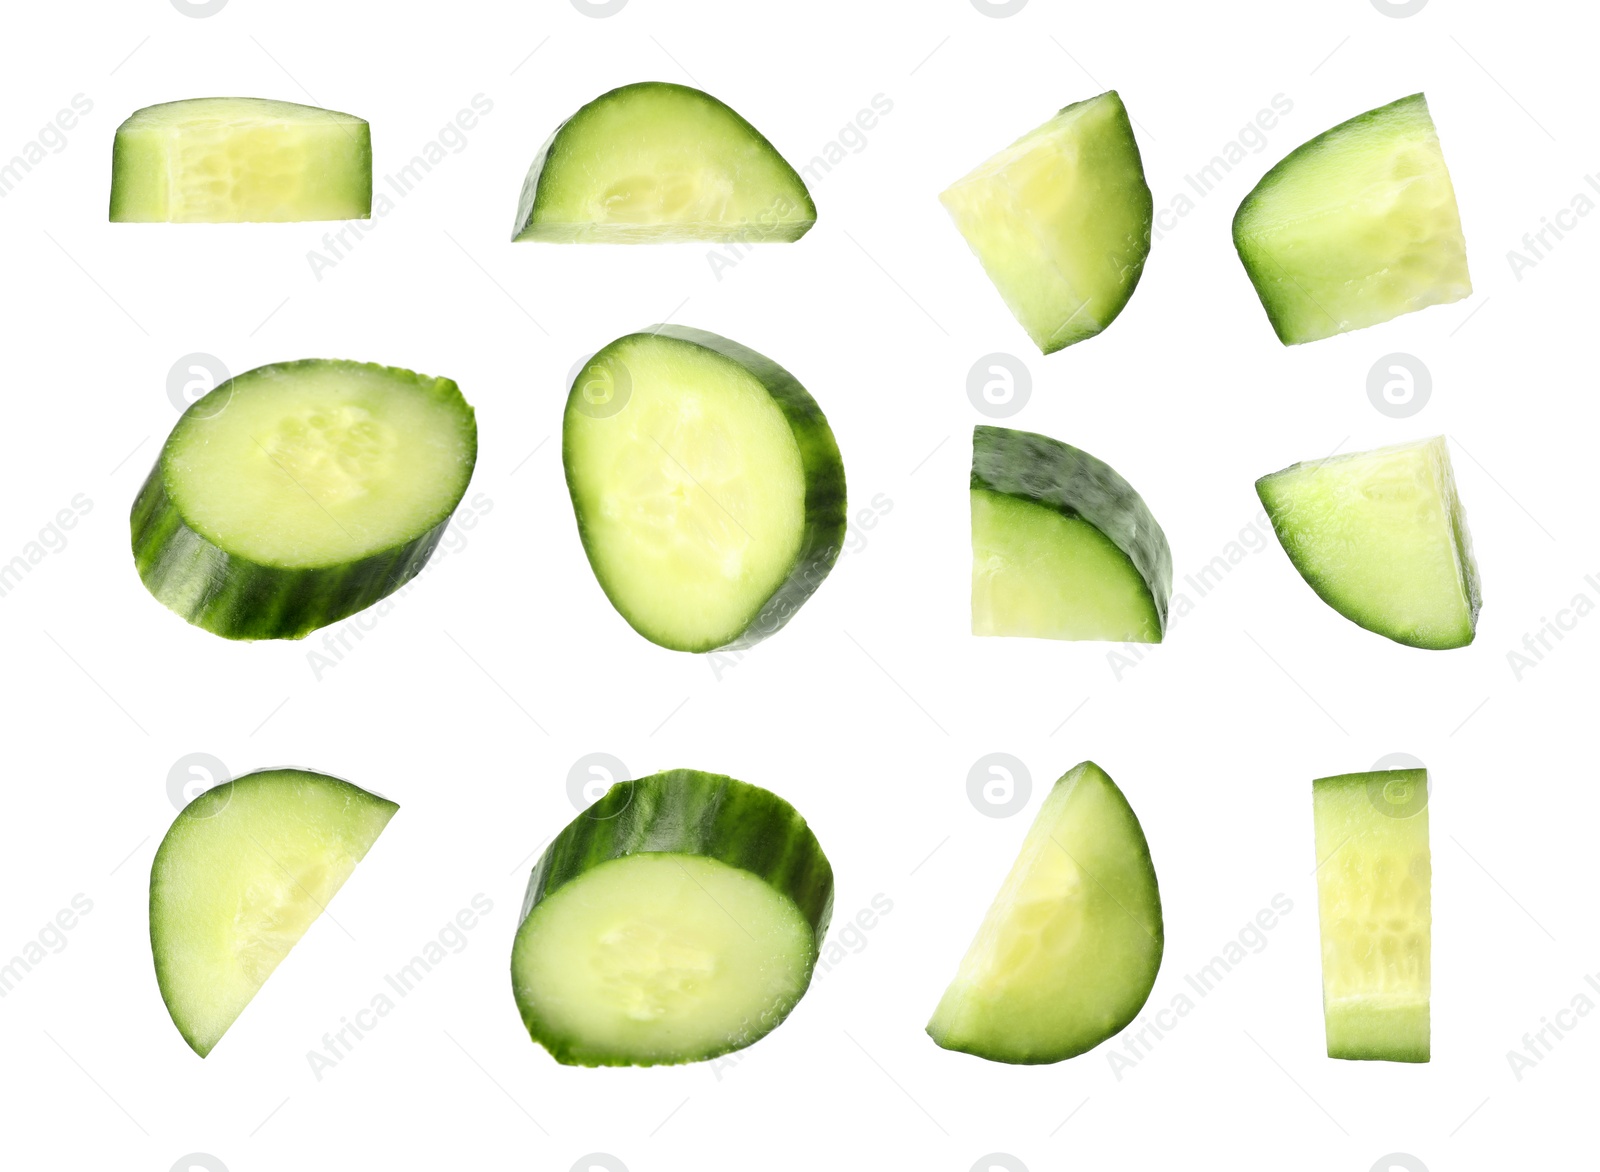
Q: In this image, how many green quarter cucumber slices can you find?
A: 4